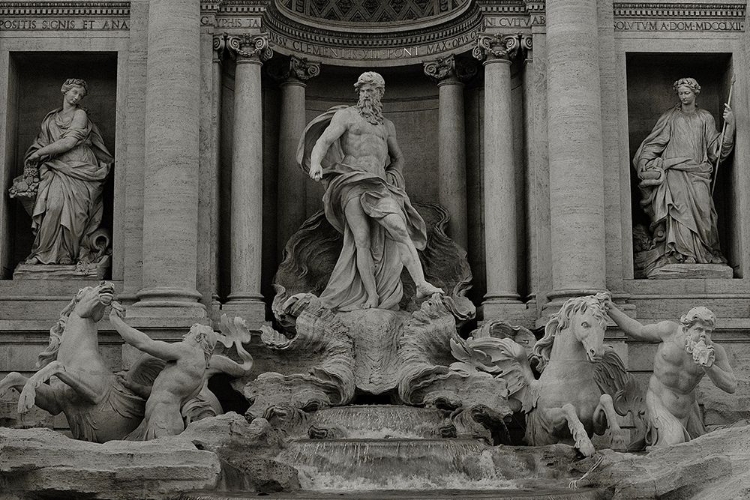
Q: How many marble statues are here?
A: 7